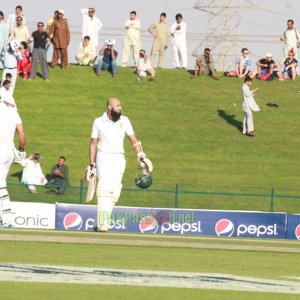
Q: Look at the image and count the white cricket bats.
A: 1